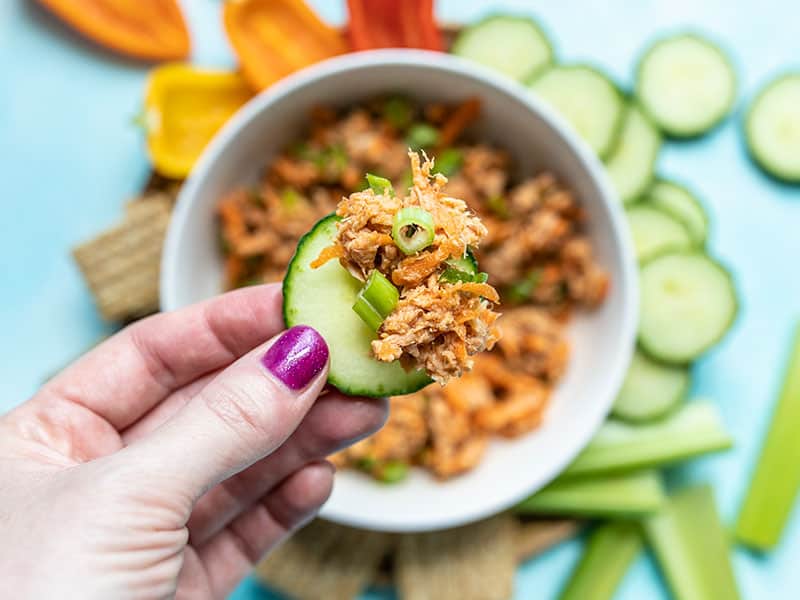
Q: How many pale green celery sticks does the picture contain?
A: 5